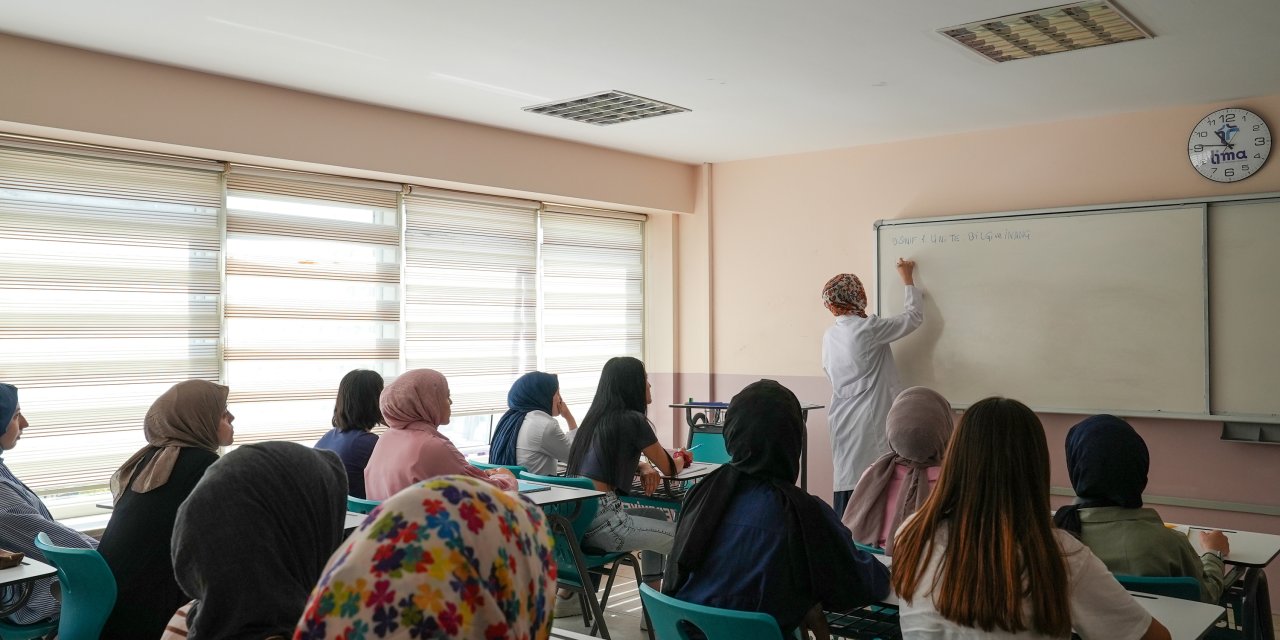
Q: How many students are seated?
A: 12